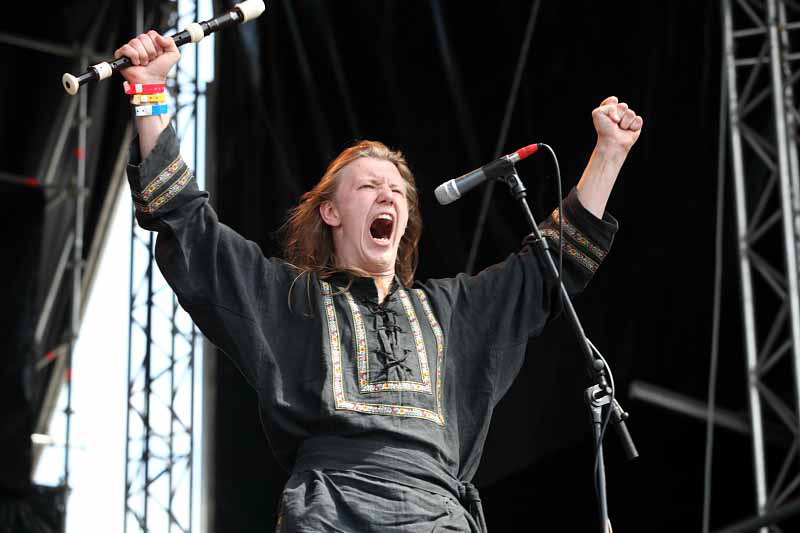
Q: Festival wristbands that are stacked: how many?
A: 3